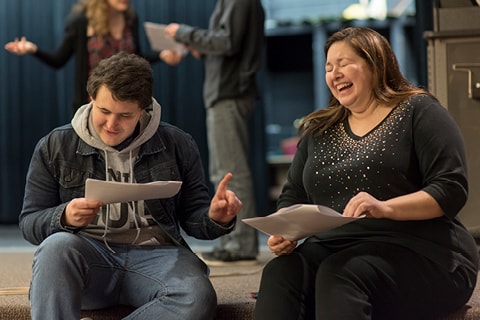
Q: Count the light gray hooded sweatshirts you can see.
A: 1